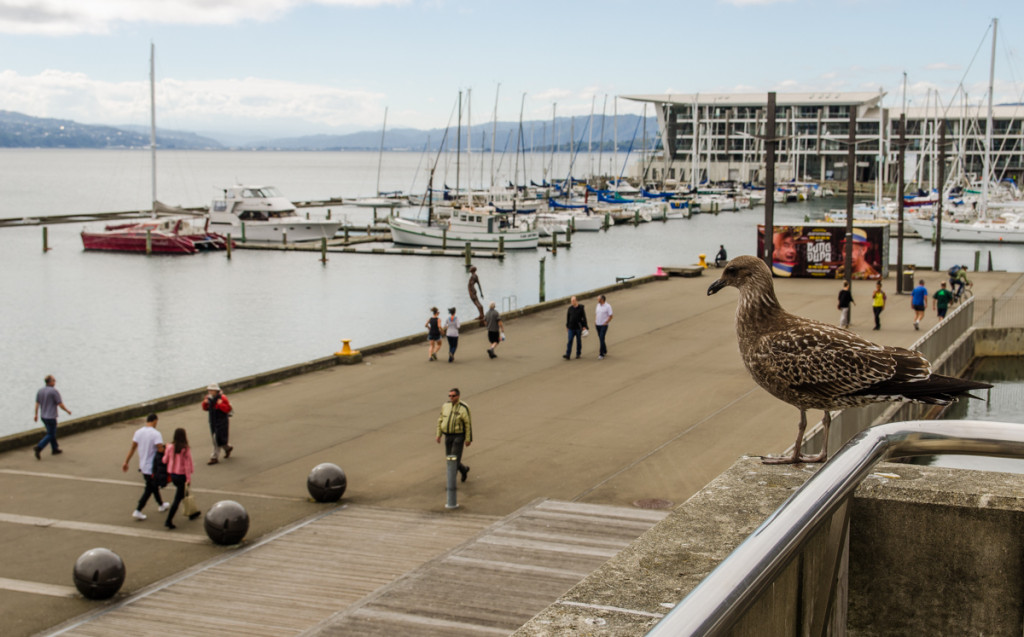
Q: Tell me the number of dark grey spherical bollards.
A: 3